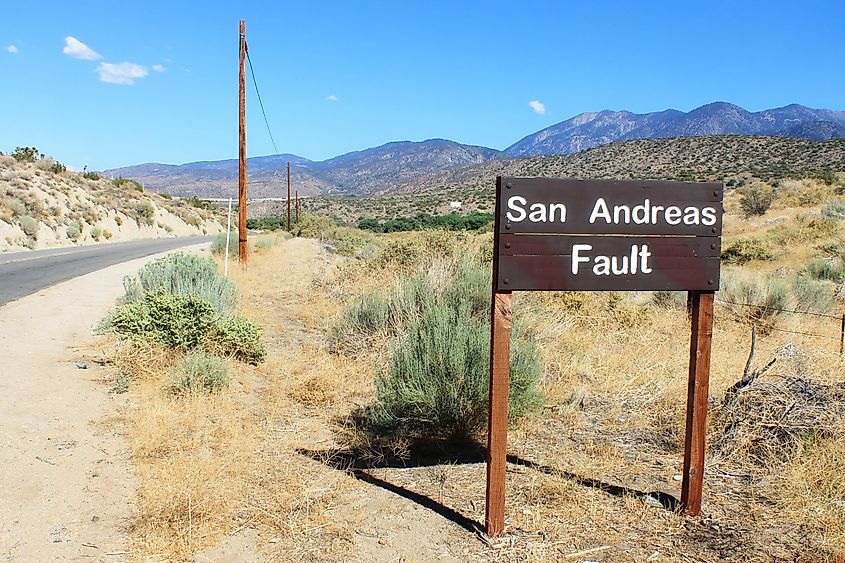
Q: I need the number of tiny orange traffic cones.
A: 0